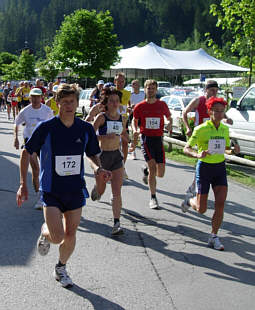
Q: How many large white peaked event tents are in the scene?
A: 1